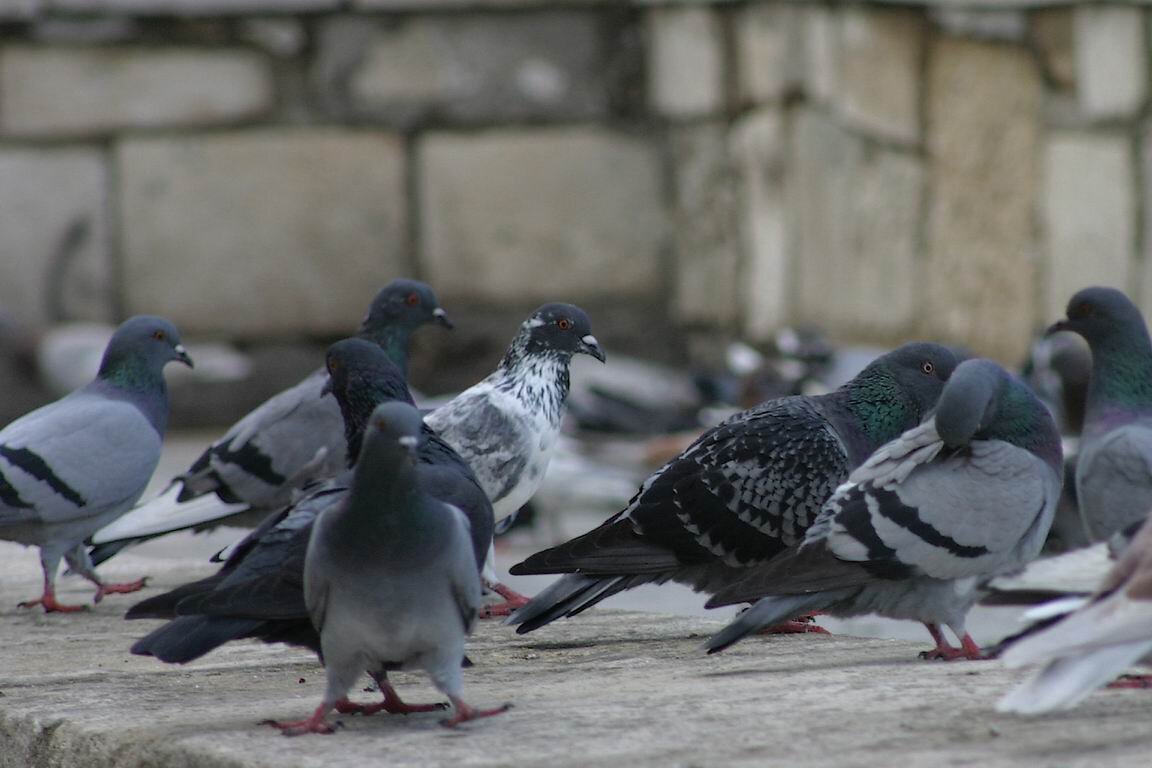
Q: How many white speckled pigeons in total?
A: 1